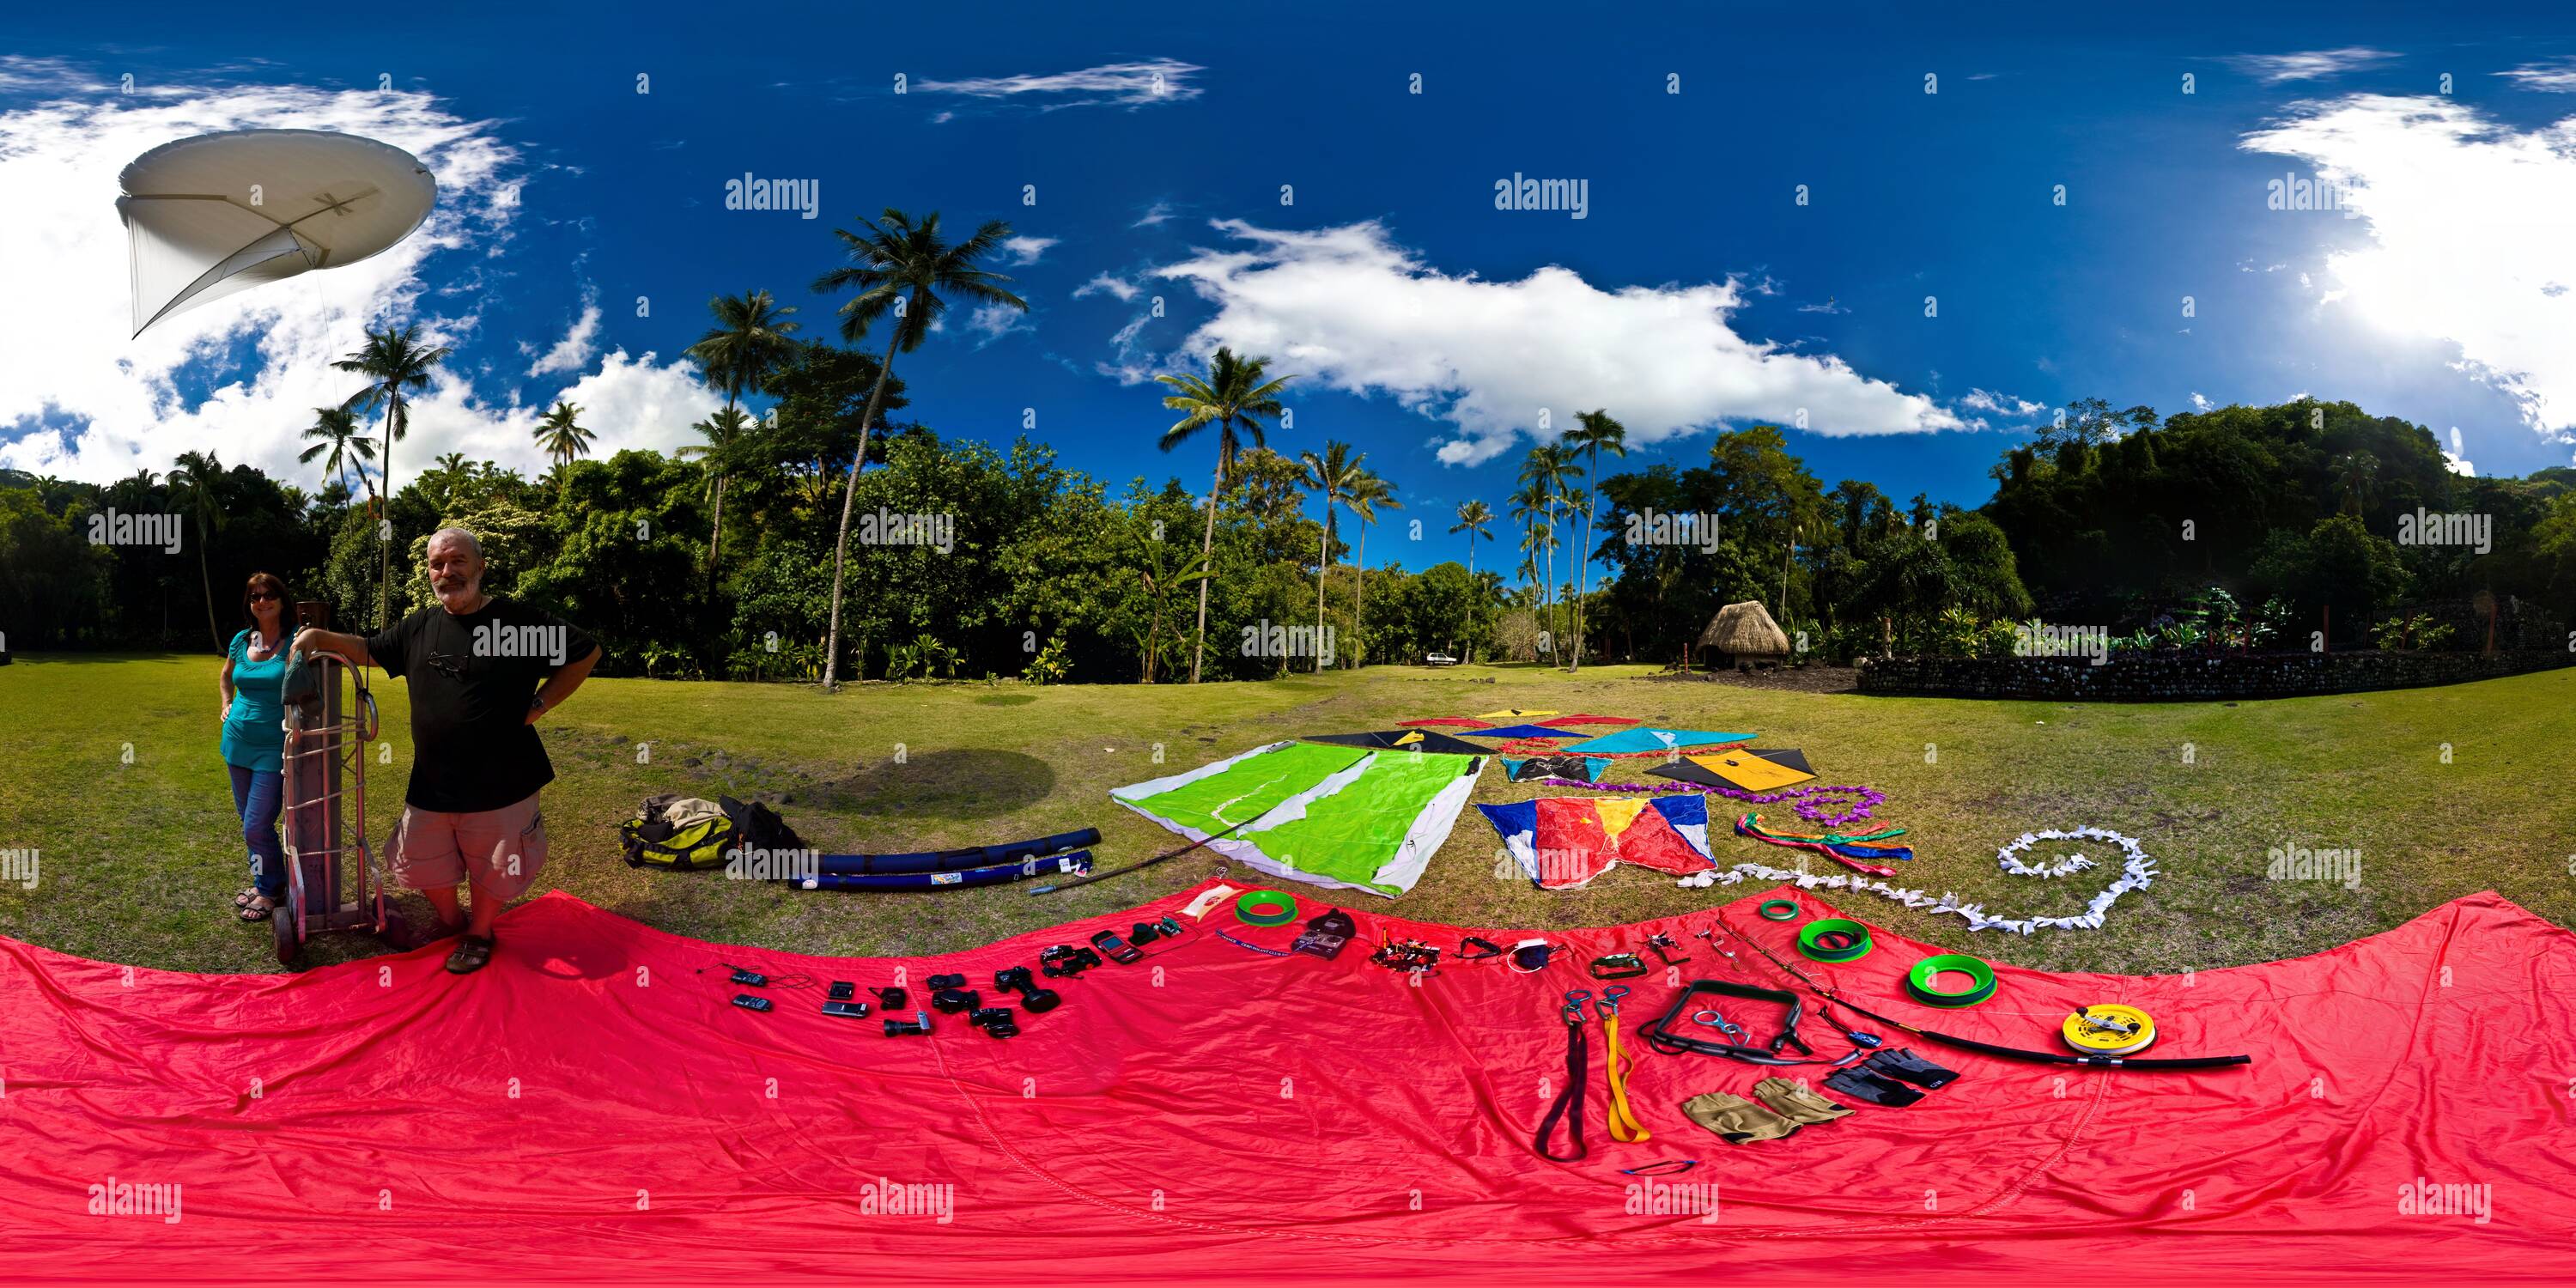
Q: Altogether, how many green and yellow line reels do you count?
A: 5